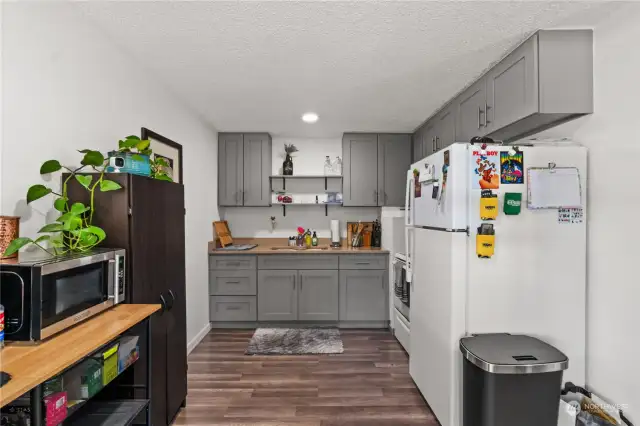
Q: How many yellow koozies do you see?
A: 2